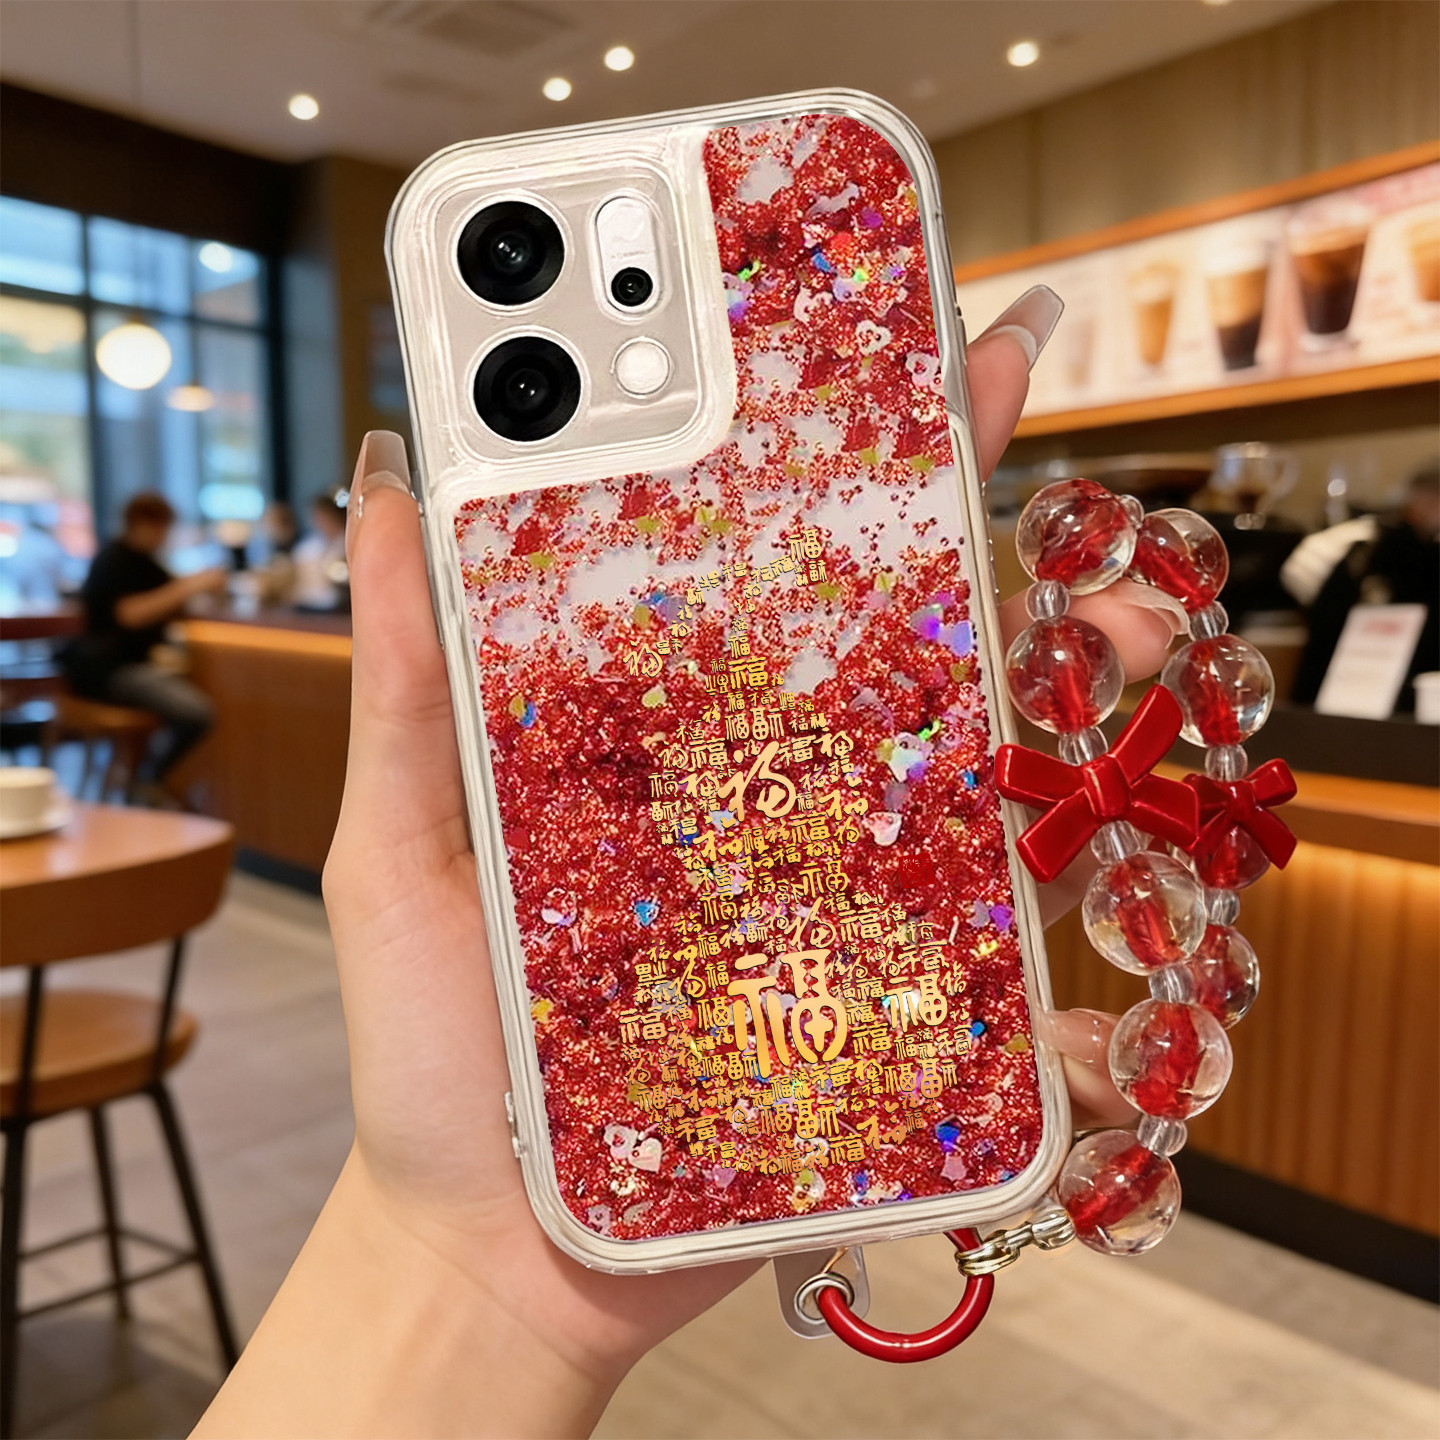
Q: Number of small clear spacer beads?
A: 9